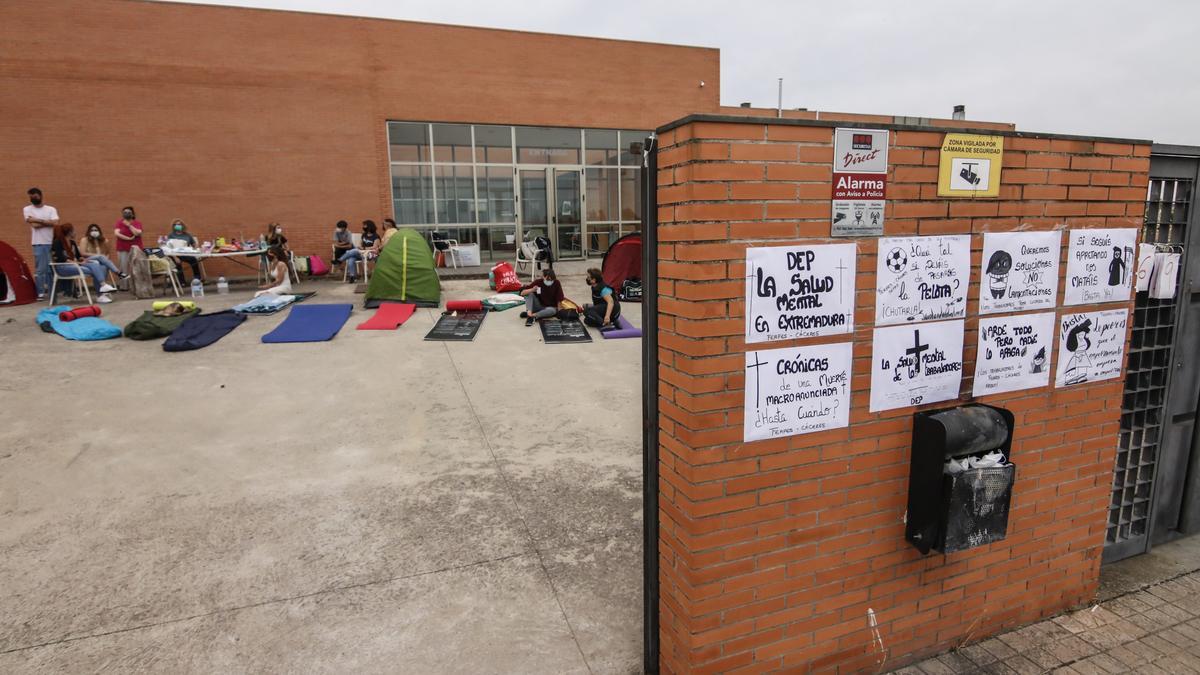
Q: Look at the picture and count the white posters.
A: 8